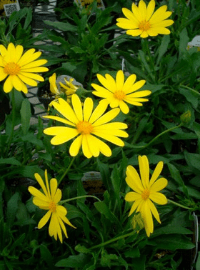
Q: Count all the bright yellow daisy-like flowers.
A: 6